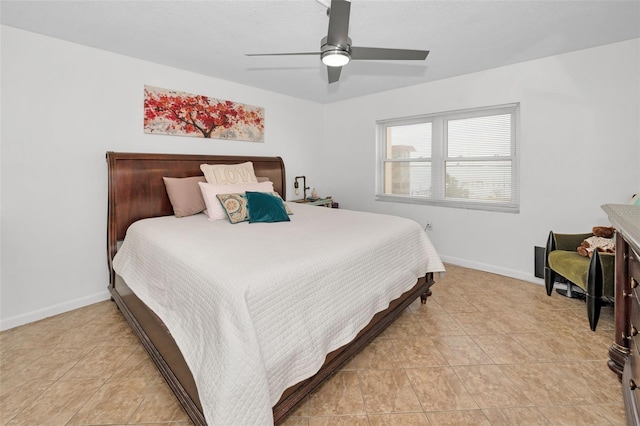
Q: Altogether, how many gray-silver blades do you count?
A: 4